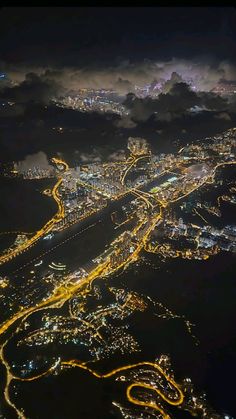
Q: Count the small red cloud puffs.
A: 0